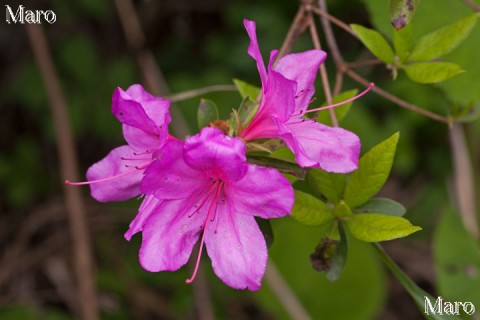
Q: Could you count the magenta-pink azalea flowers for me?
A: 3